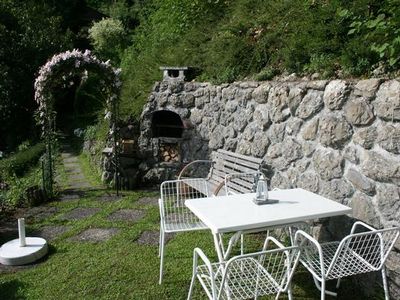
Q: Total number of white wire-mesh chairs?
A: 4